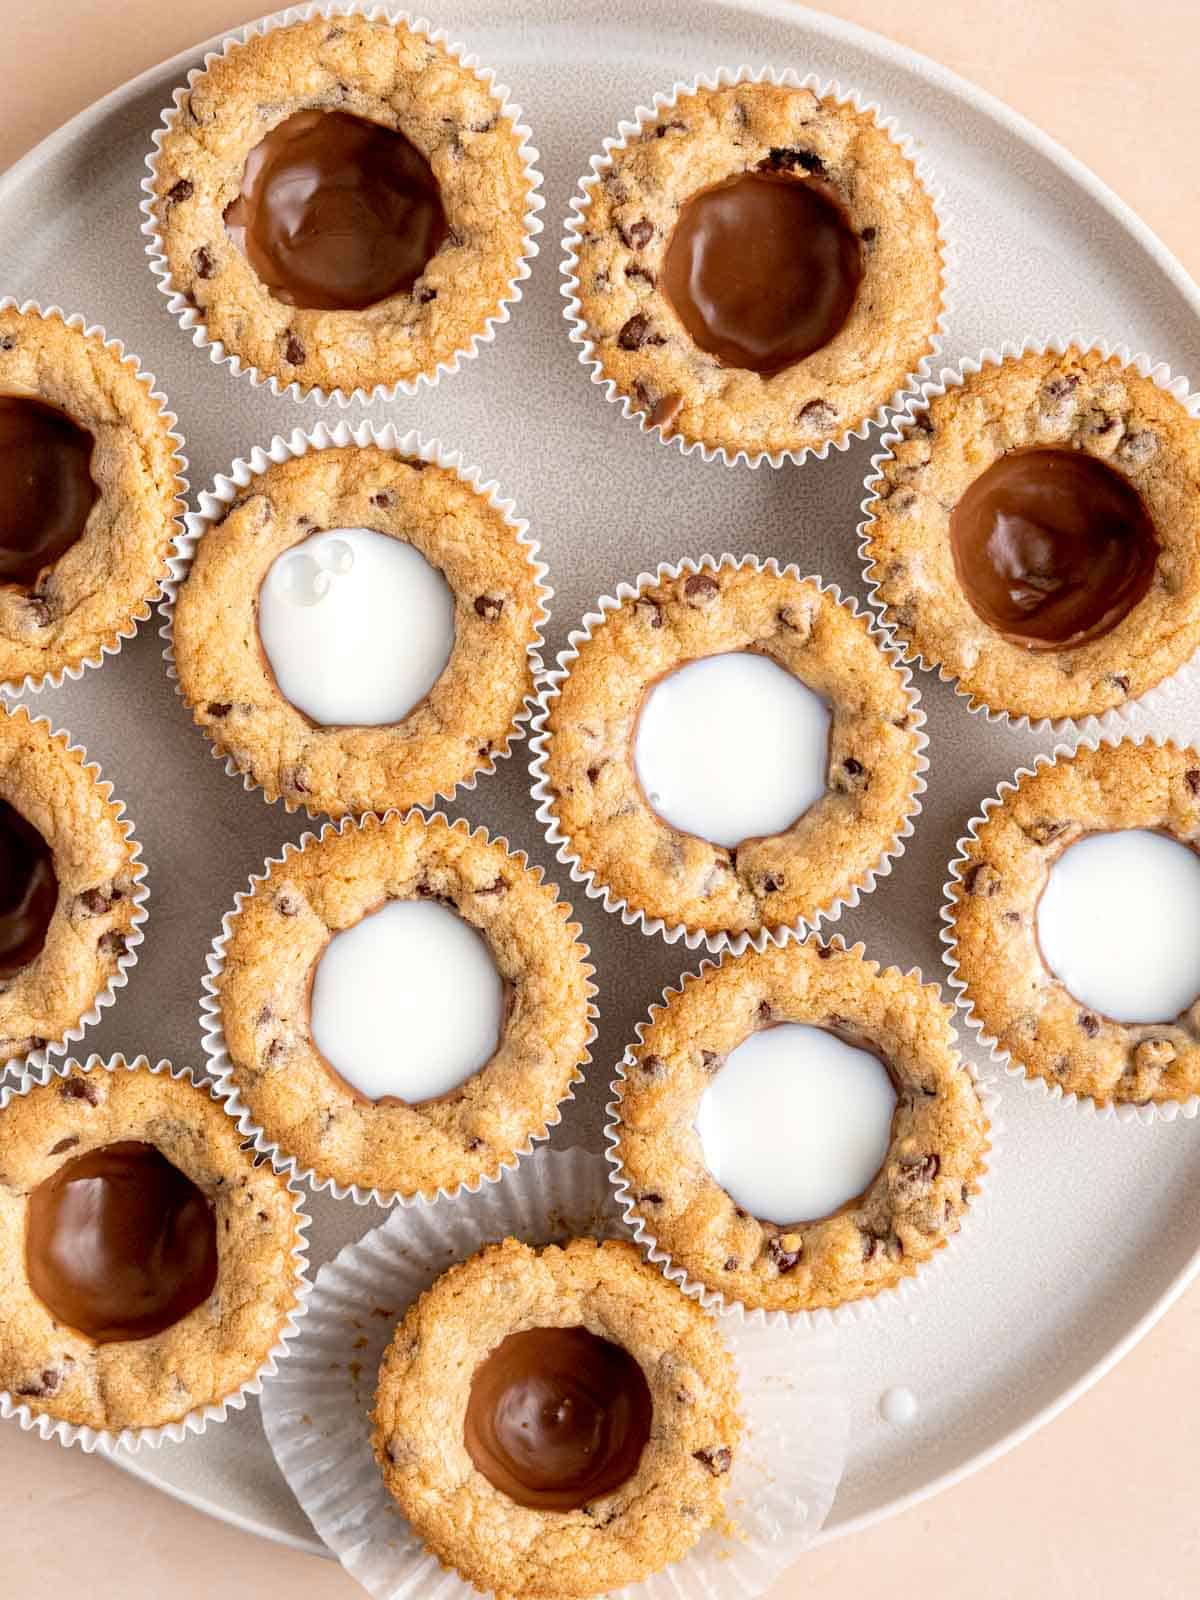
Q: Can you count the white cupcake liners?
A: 12